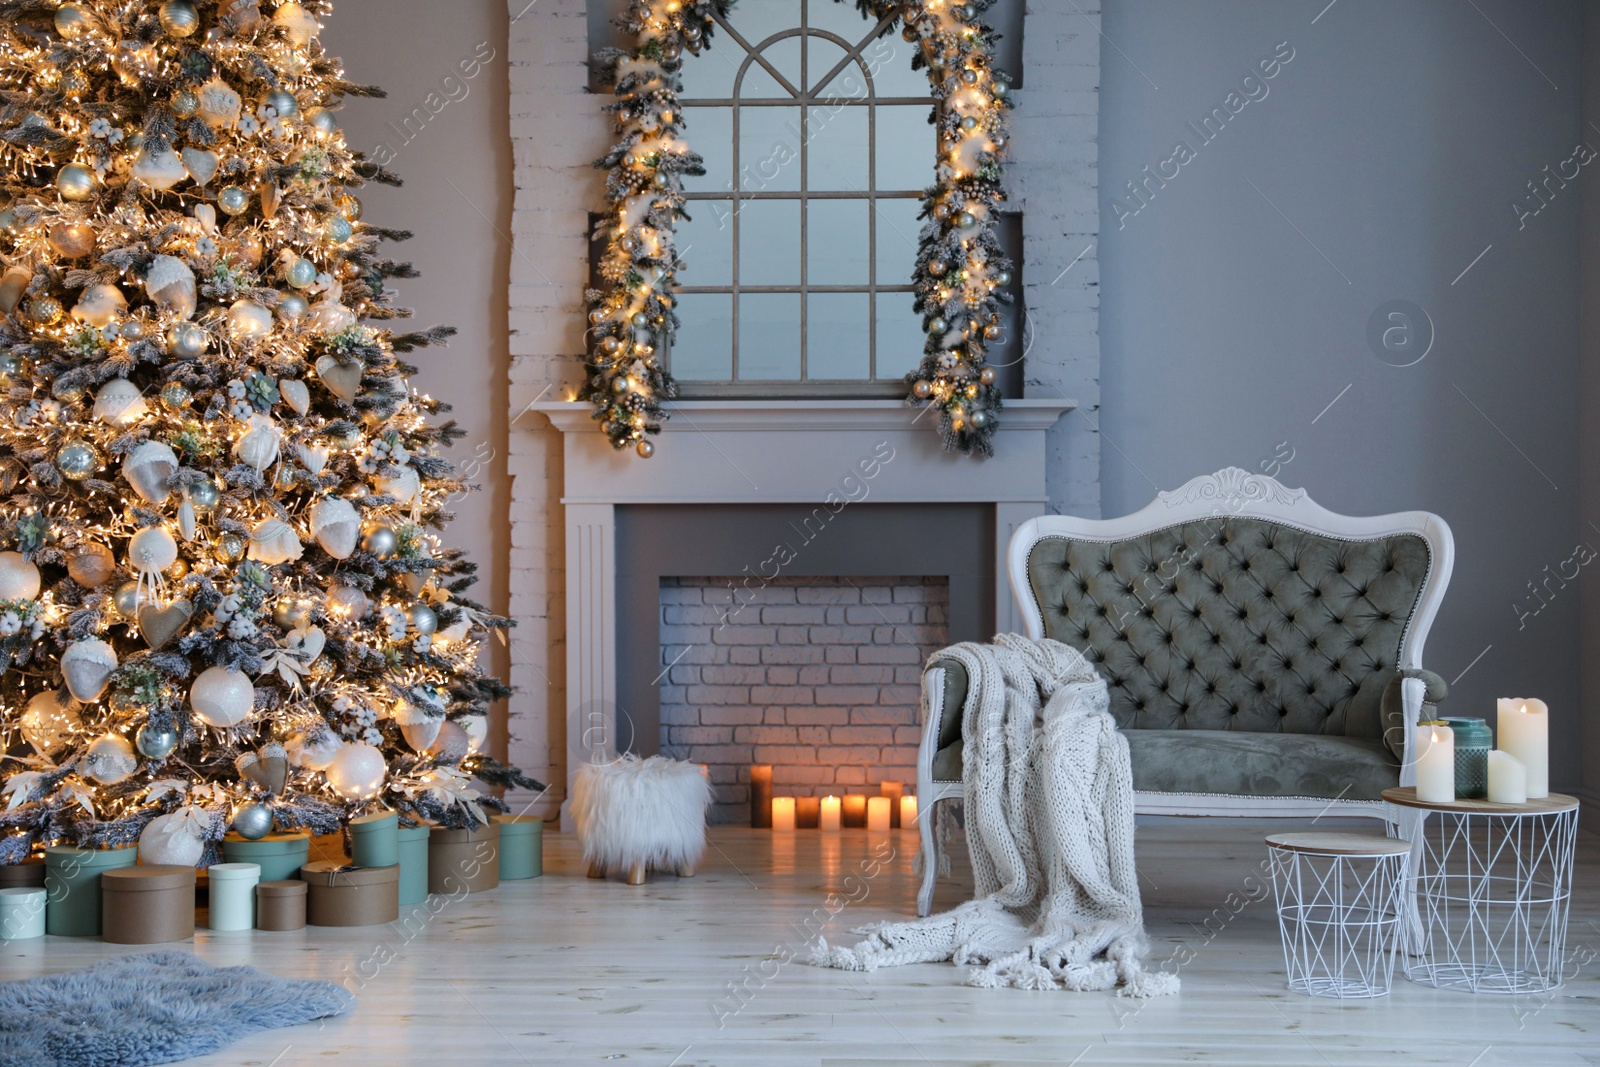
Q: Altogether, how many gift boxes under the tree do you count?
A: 12